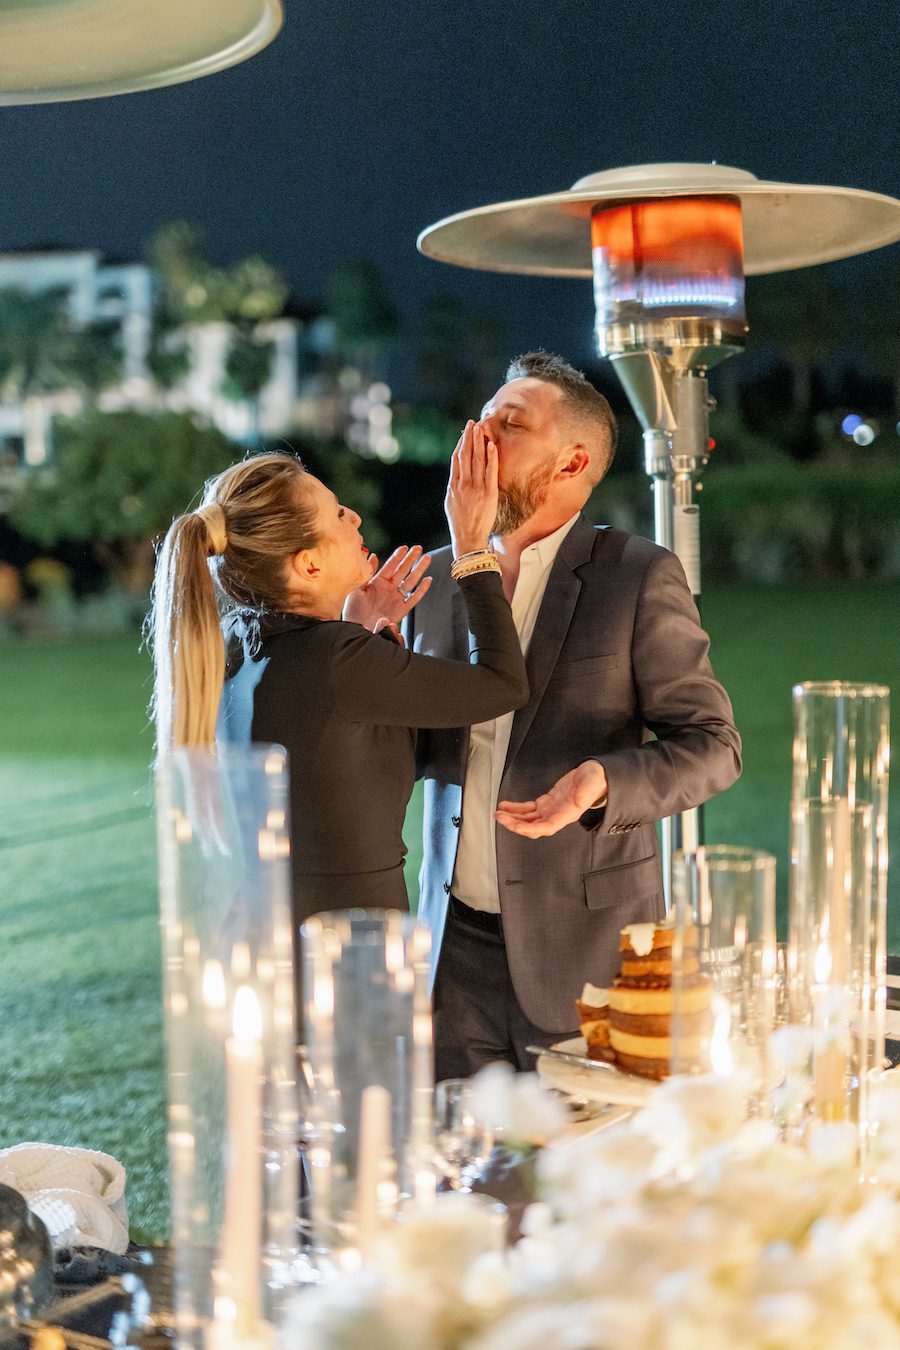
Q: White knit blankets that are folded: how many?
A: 1